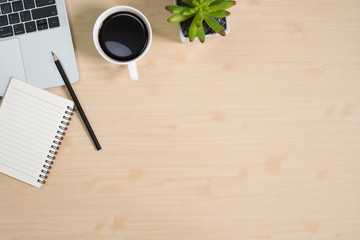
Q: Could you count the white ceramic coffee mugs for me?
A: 1